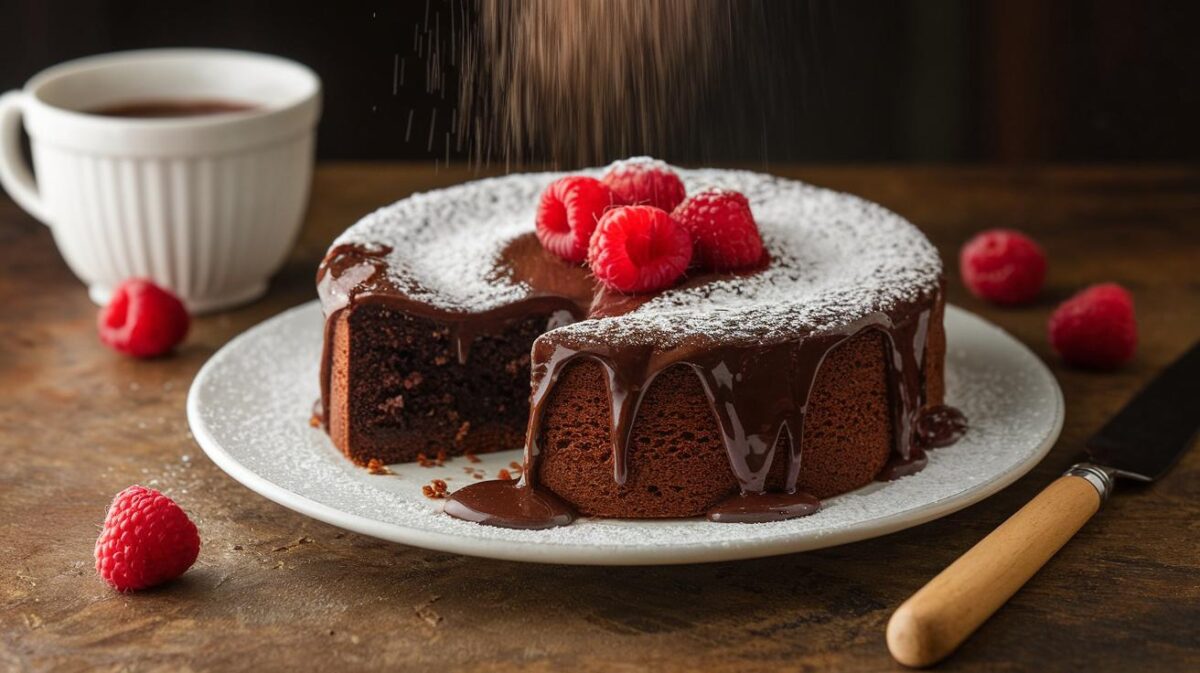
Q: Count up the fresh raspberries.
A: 8